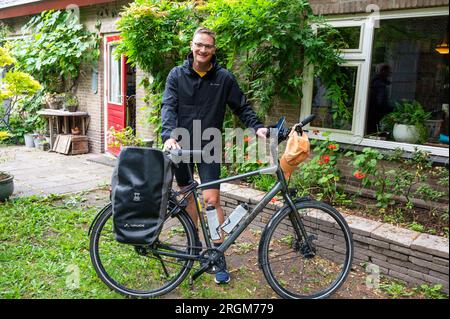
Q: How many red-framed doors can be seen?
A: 1